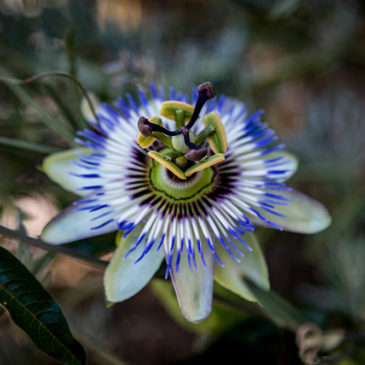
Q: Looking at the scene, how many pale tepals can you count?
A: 8